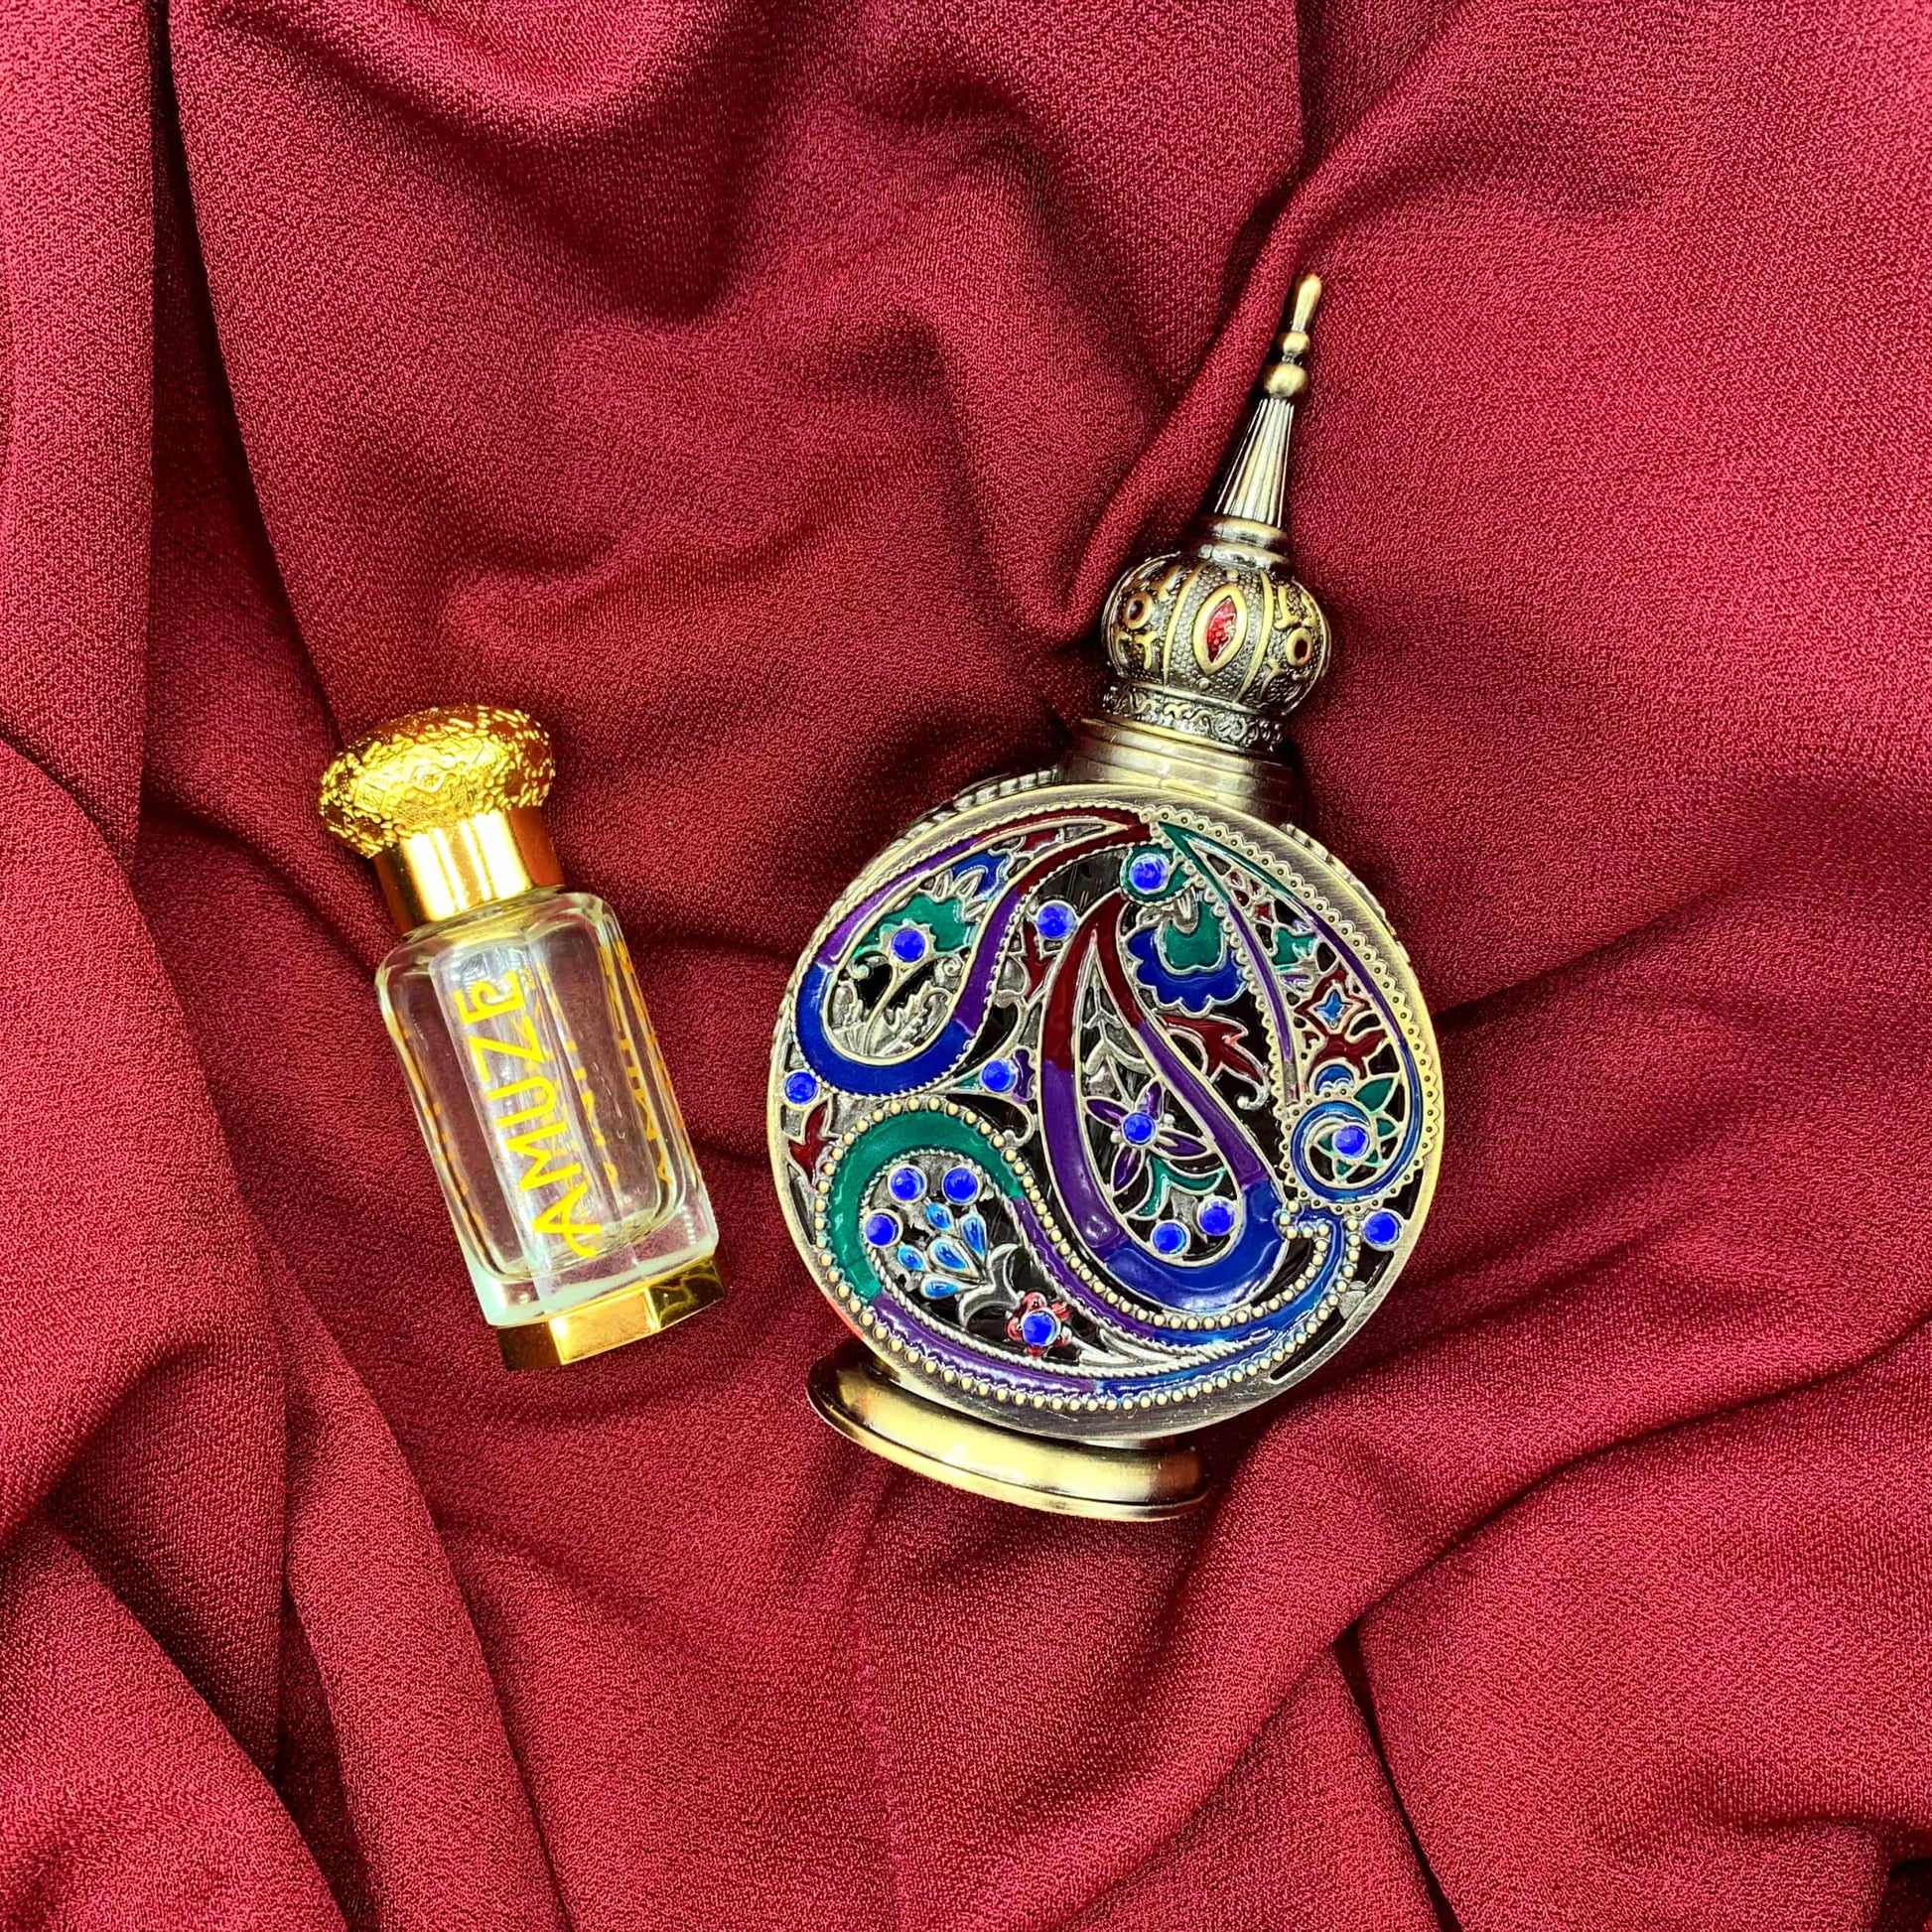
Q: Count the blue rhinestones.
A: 14